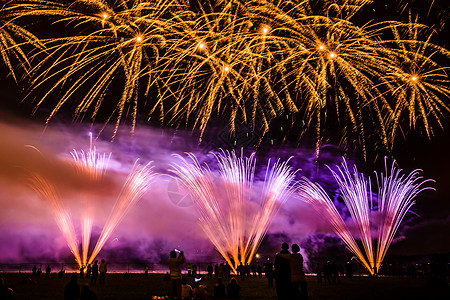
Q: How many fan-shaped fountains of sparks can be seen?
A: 3